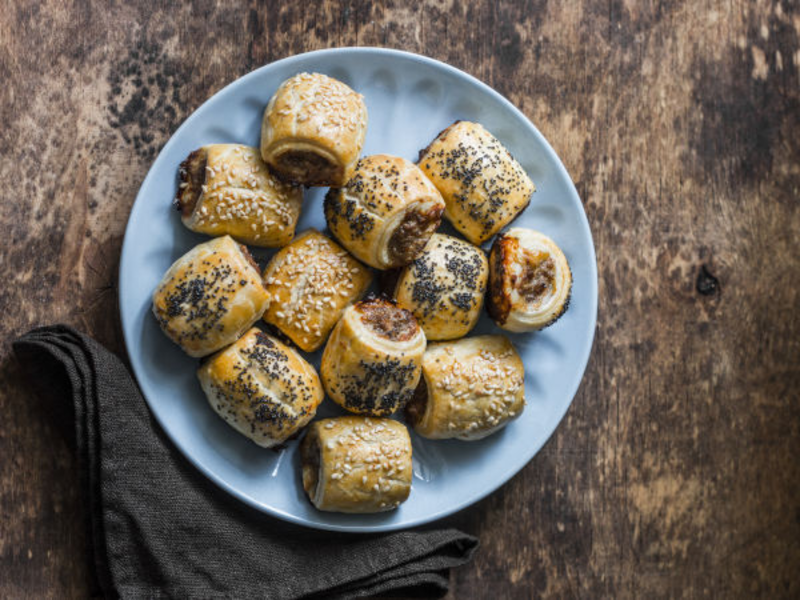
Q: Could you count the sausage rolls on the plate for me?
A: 12